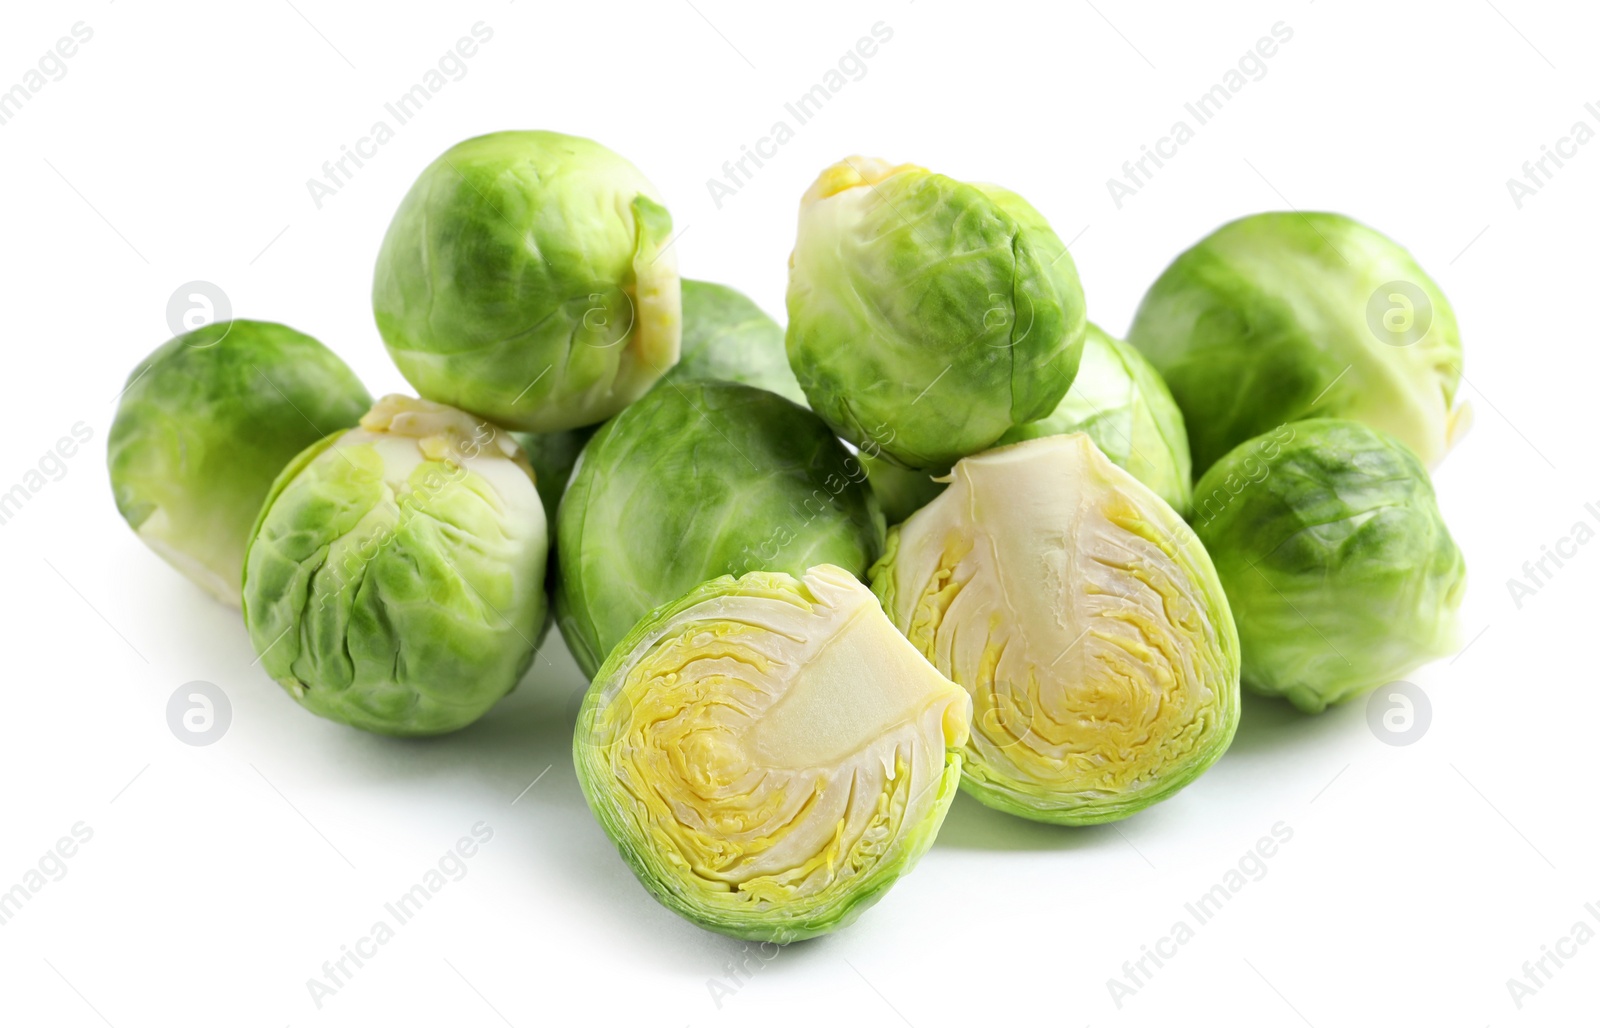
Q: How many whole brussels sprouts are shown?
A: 9